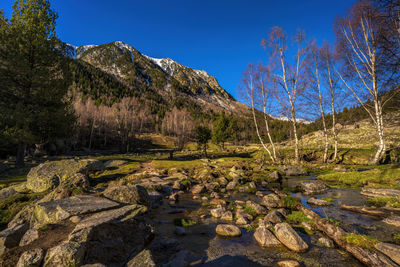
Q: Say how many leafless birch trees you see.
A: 6